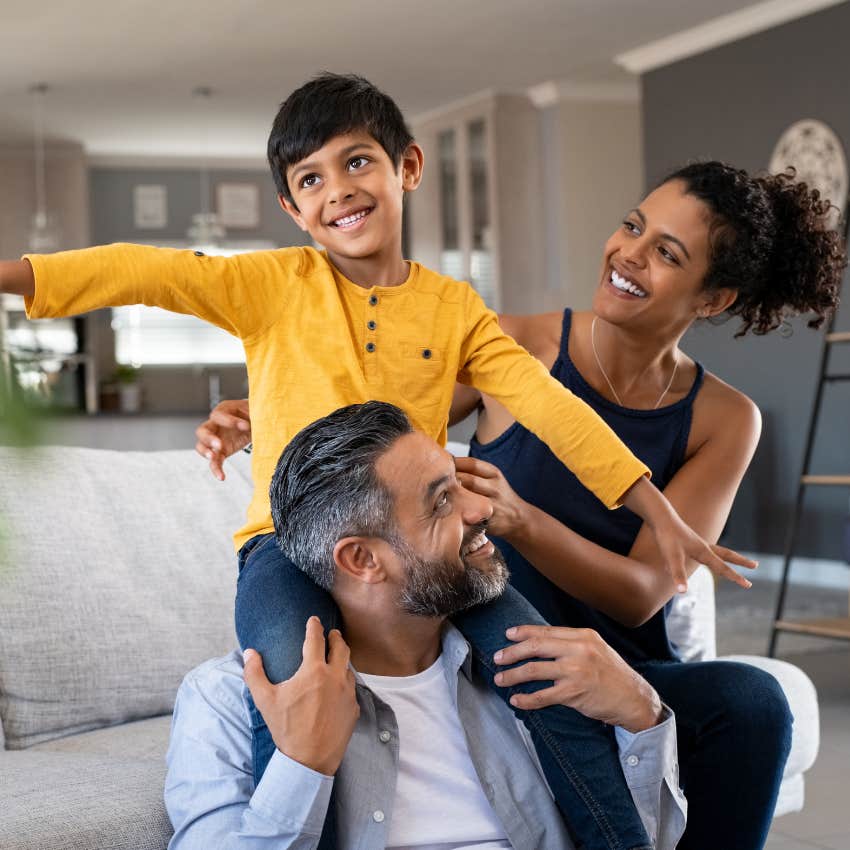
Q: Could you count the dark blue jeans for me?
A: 2